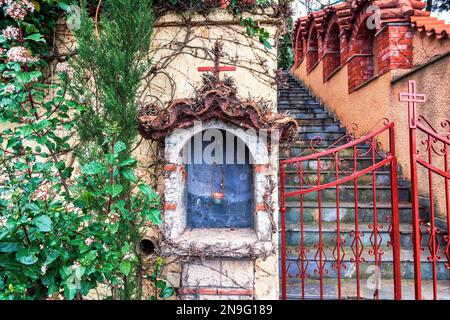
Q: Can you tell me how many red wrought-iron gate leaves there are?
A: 2